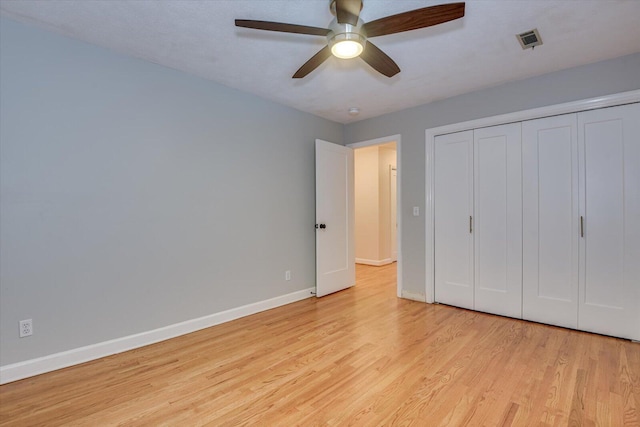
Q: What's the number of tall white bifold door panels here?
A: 4